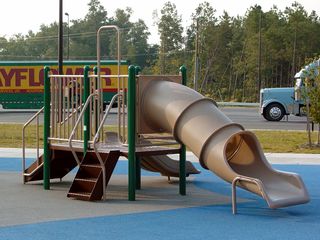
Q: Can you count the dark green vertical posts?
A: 6